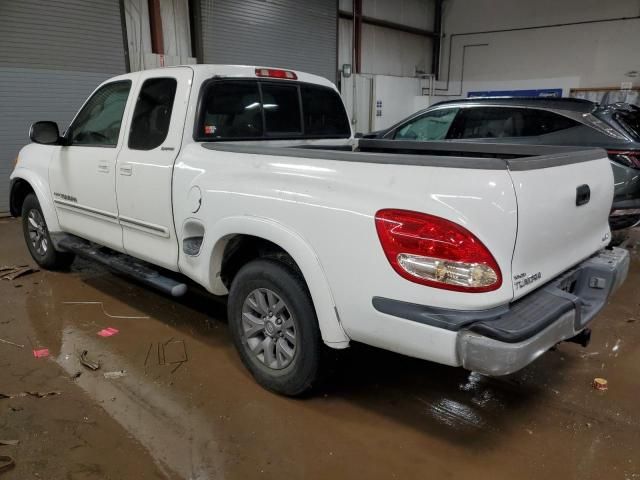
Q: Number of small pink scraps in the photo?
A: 2